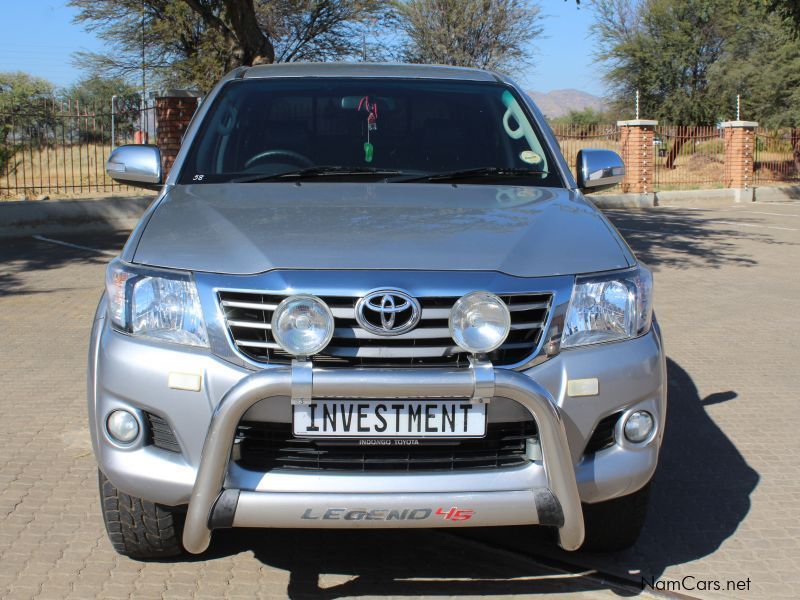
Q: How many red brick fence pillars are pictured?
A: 3